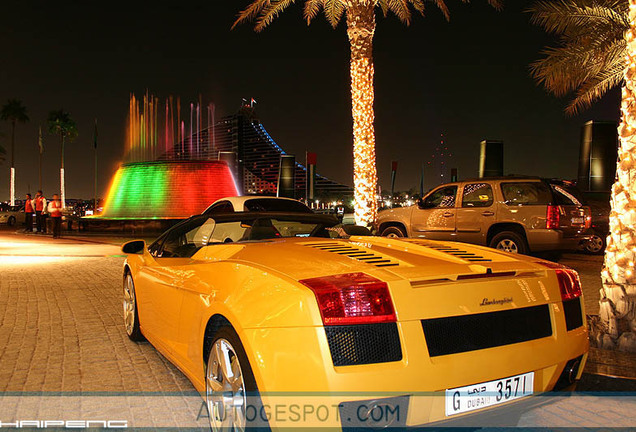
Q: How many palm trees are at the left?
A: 2